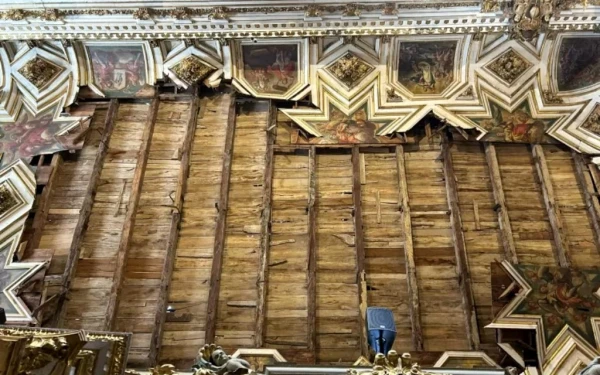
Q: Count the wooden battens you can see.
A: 13